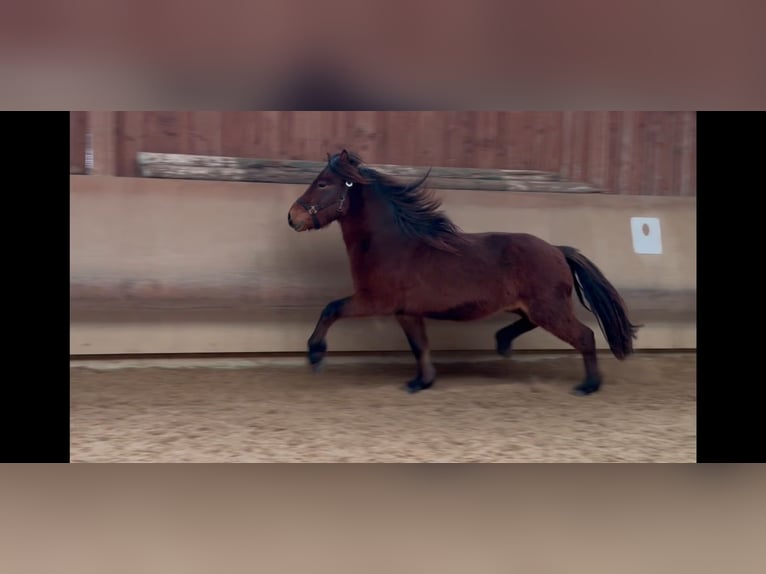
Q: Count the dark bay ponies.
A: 1